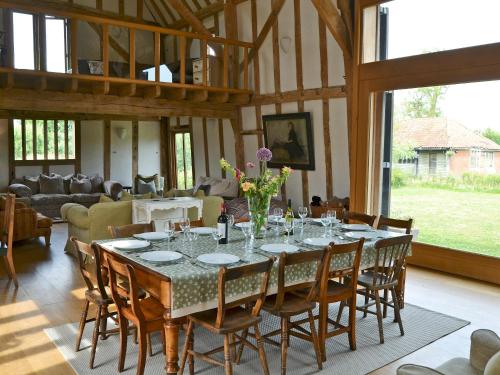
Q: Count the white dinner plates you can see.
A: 12